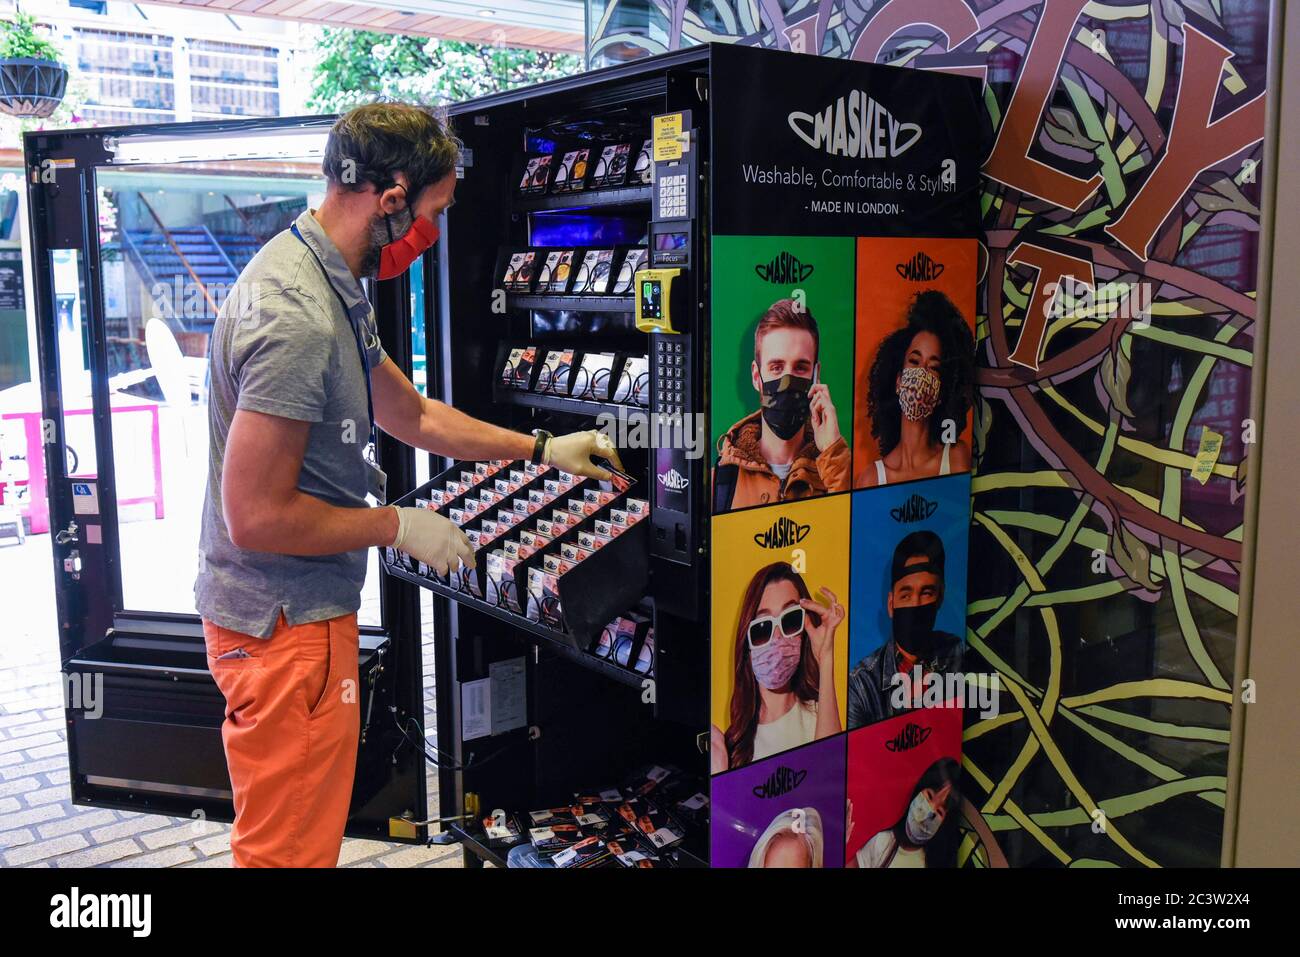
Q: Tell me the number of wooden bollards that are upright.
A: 0